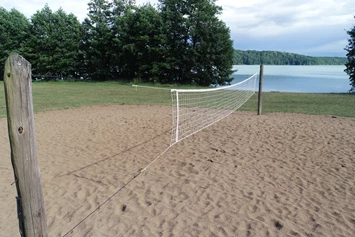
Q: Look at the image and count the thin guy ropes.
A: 2